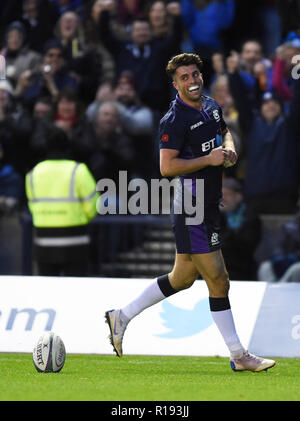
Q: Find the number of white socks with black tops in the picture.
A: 2